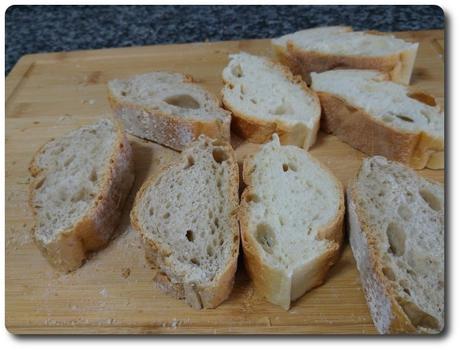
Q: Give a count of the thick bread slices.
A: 8